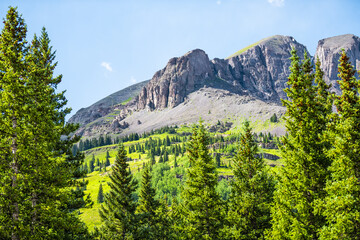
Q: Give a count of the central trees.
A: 4